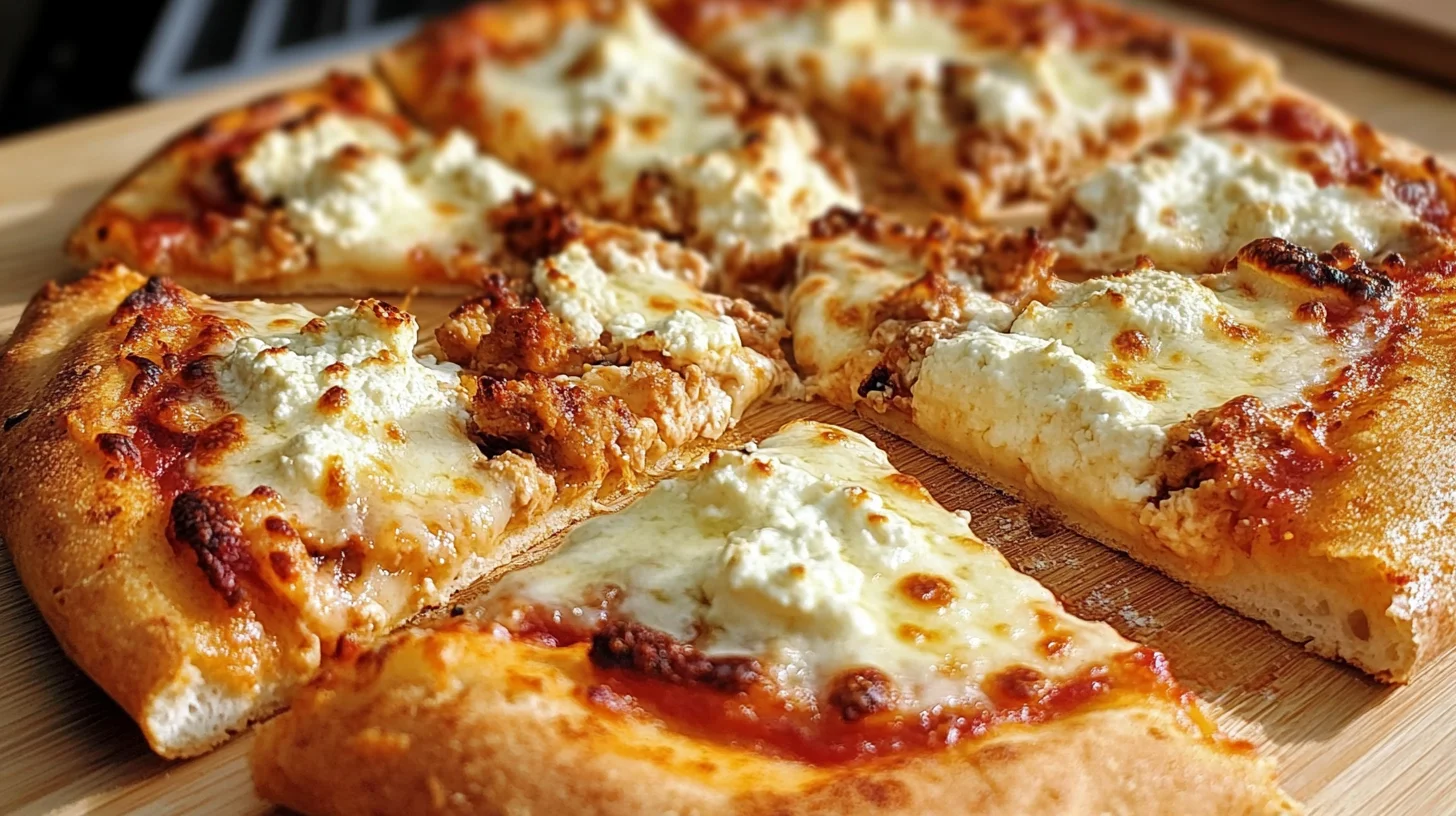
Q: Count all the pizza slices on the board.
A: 7